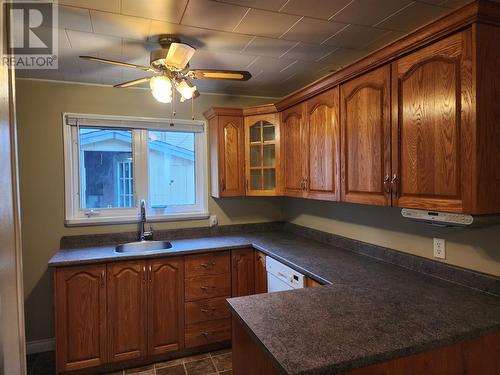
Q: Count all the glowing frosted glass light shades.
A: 2